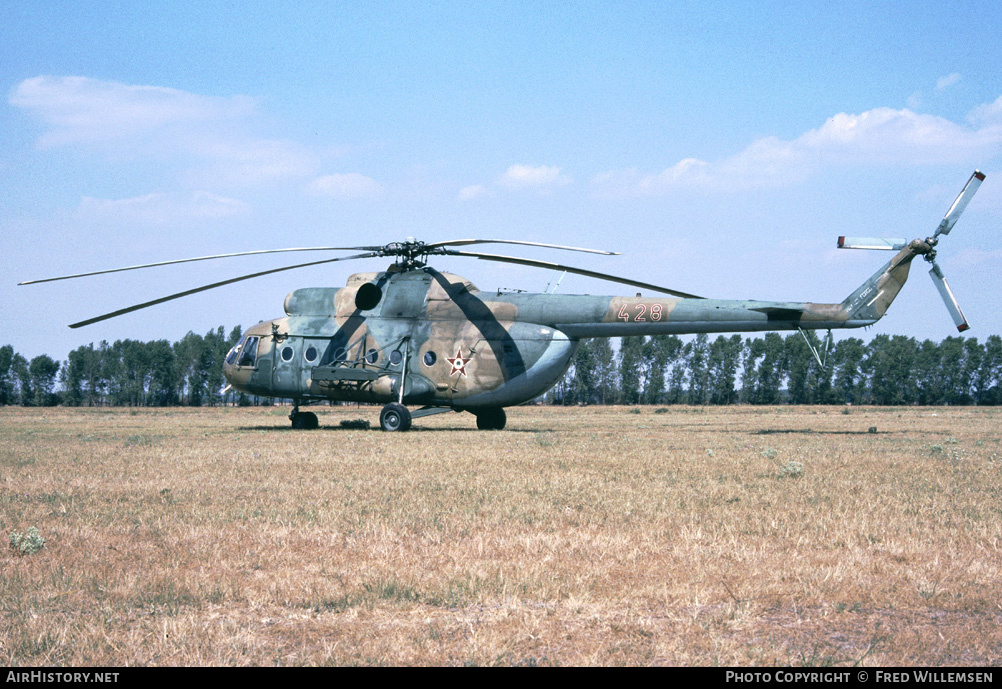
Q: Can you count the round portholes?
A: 6